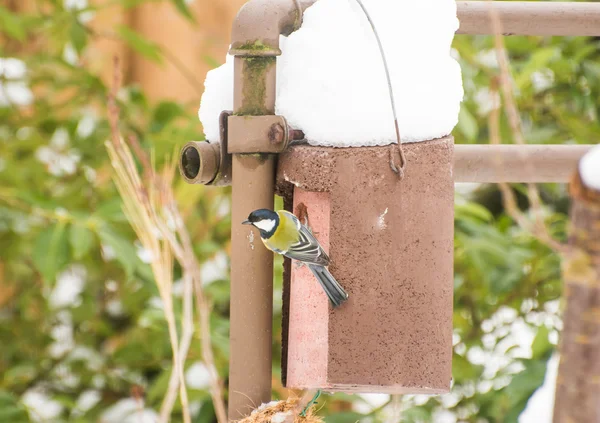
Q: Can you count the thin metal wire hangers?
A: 1